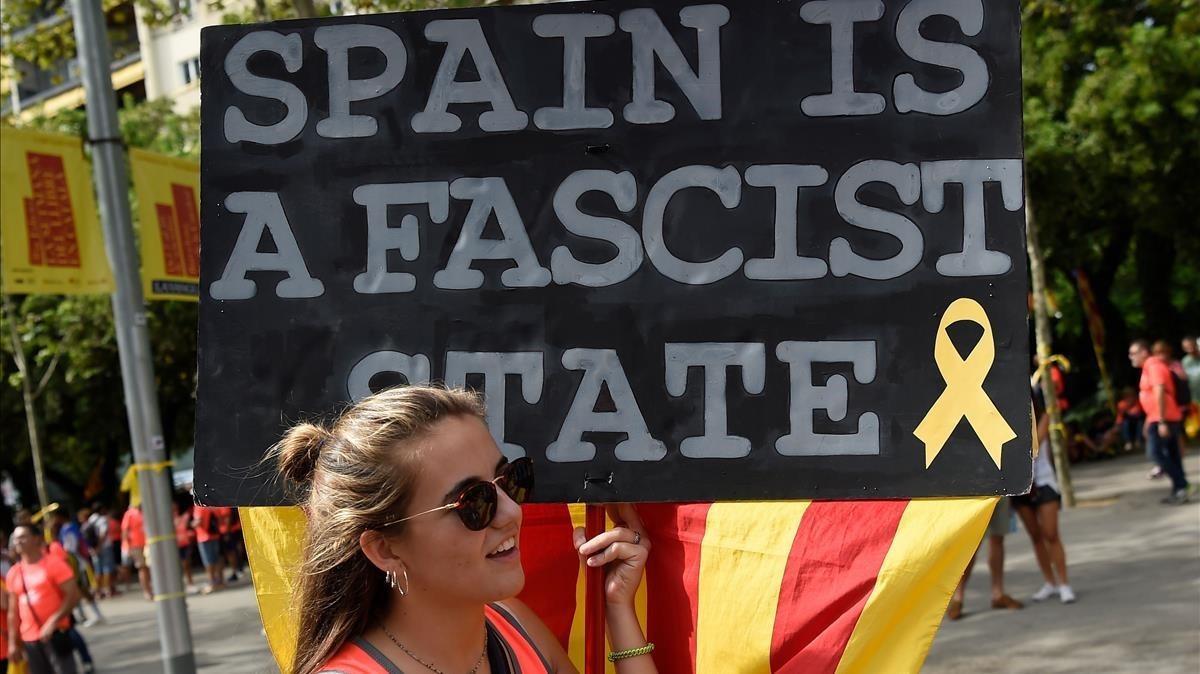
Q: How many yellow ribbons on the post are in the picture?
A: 3